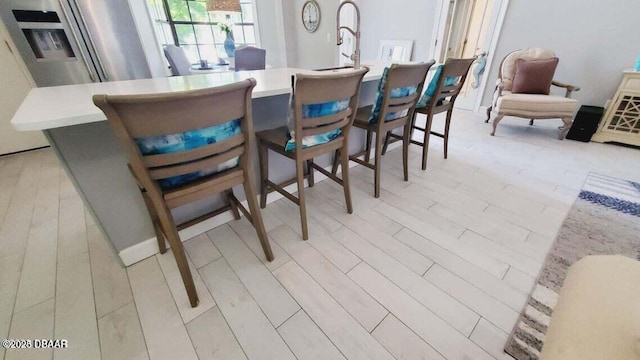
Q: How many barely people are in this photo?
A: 0